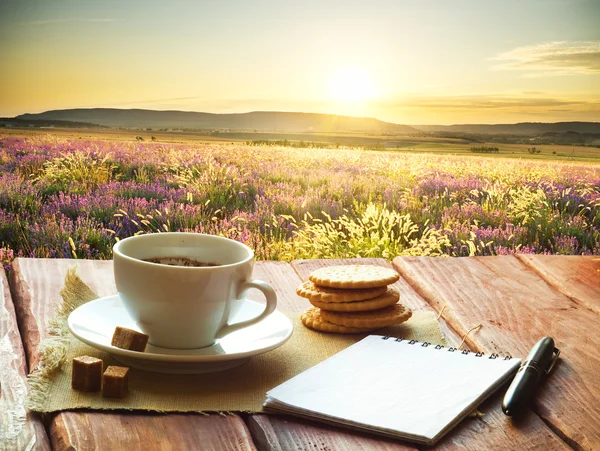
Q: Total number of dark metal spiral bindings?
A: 10